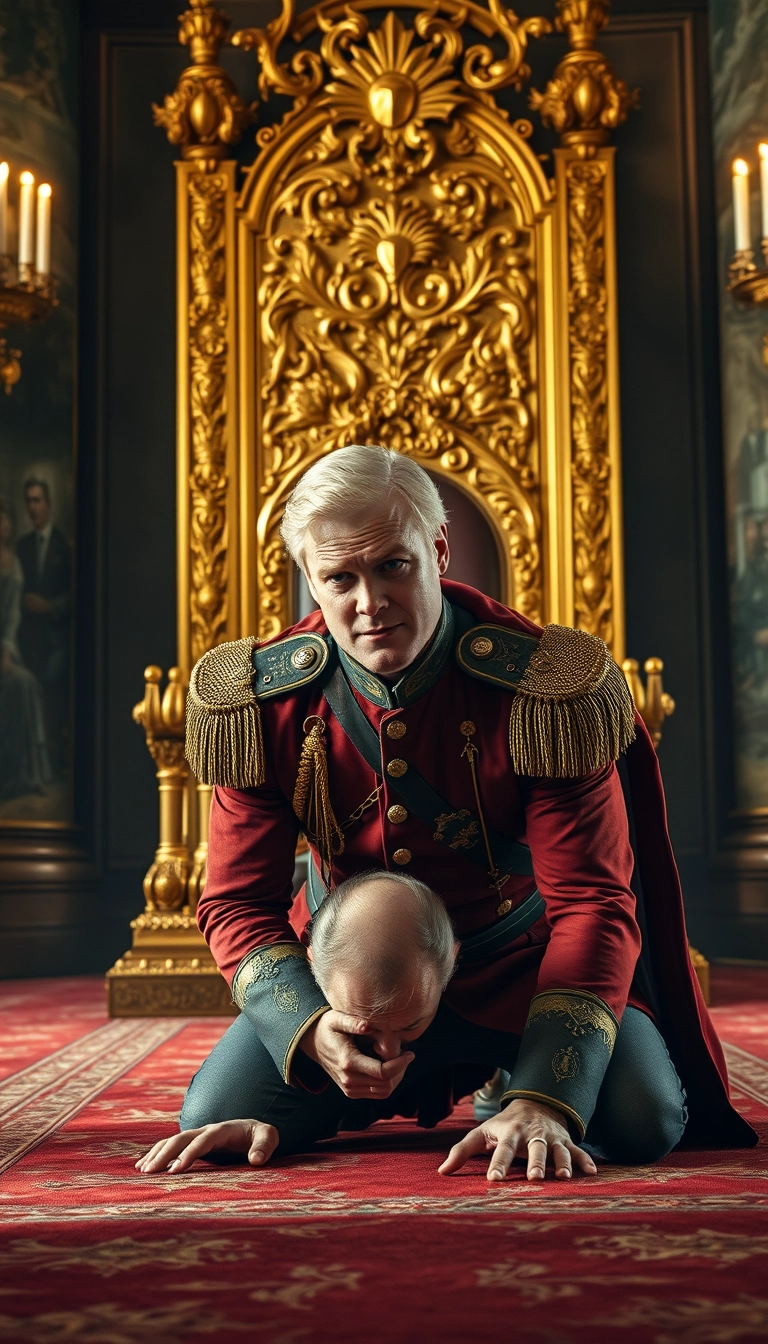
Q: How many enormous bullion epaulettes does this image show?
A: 2